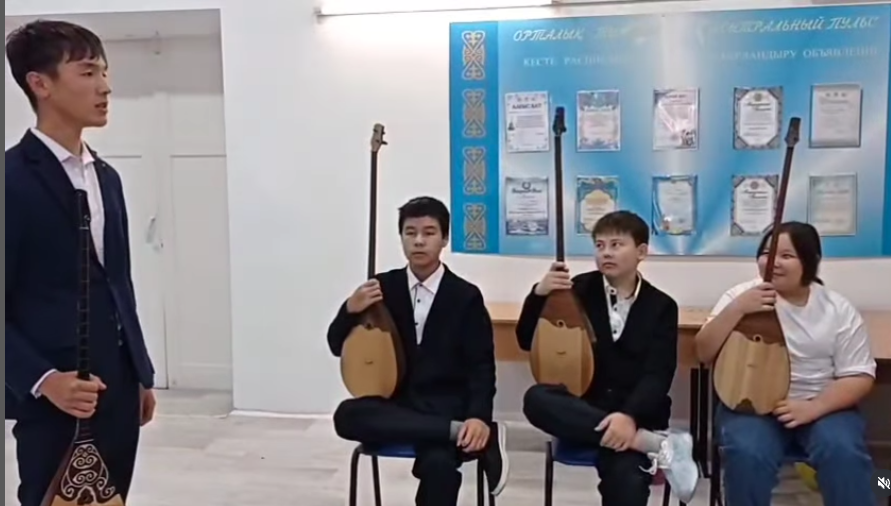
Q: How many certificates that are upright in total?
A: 10